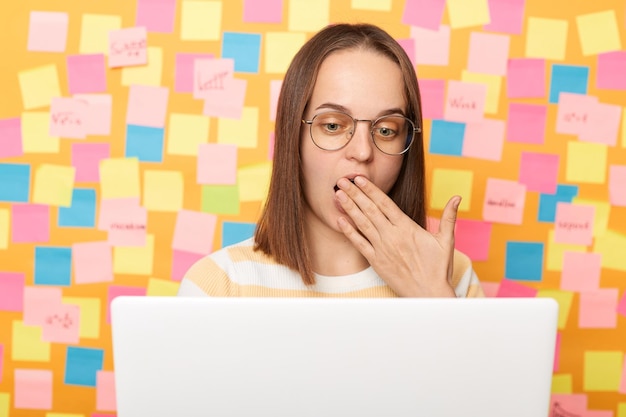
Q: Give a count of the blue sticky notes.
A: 11